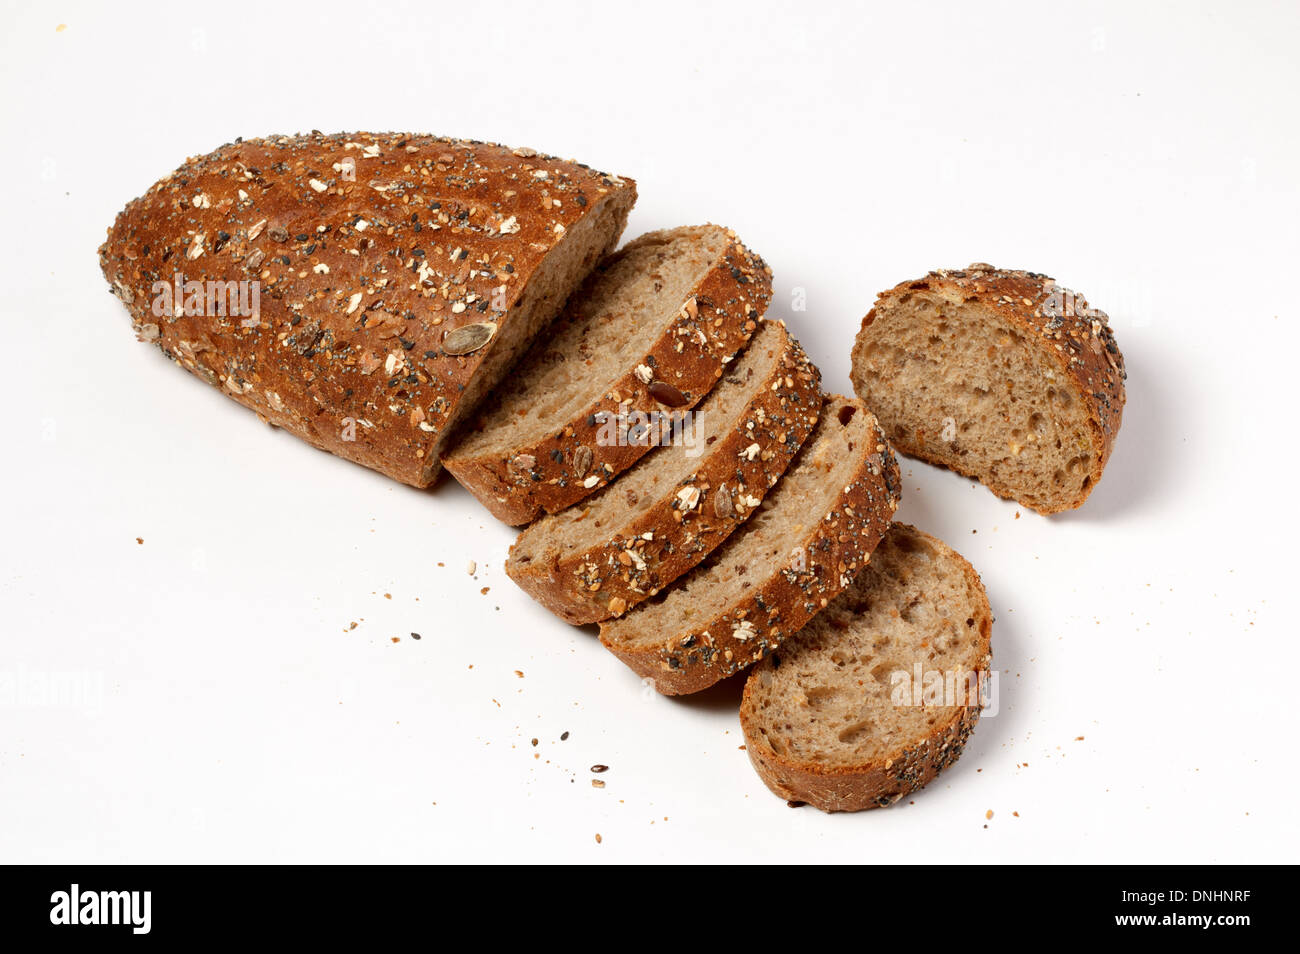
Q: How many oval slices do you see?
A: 4